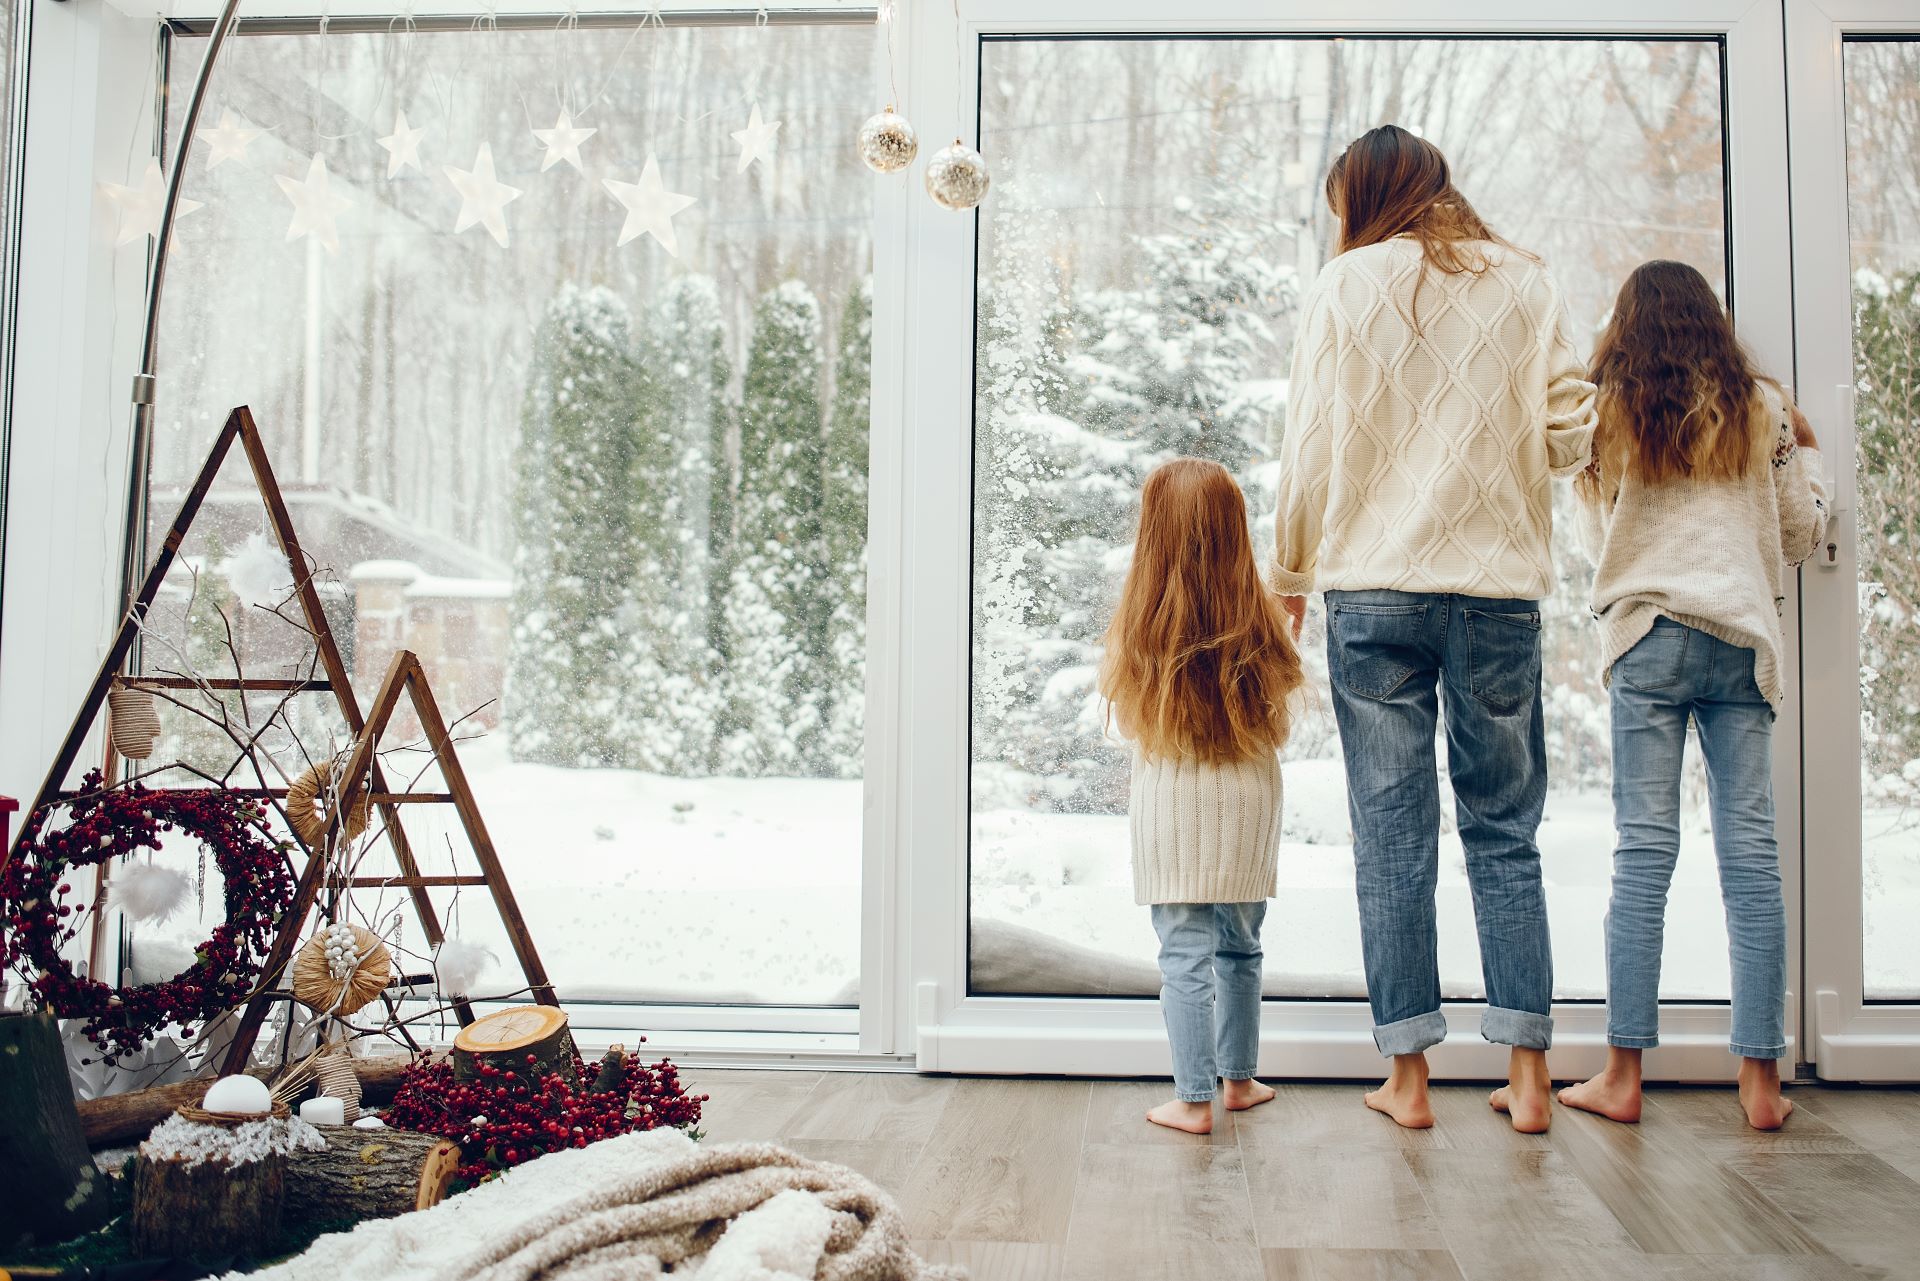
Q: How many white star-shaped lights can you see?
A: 8